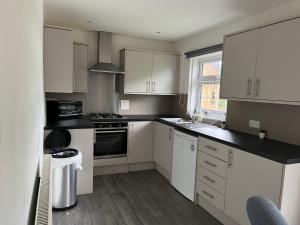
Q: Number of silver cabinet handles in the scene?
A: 11